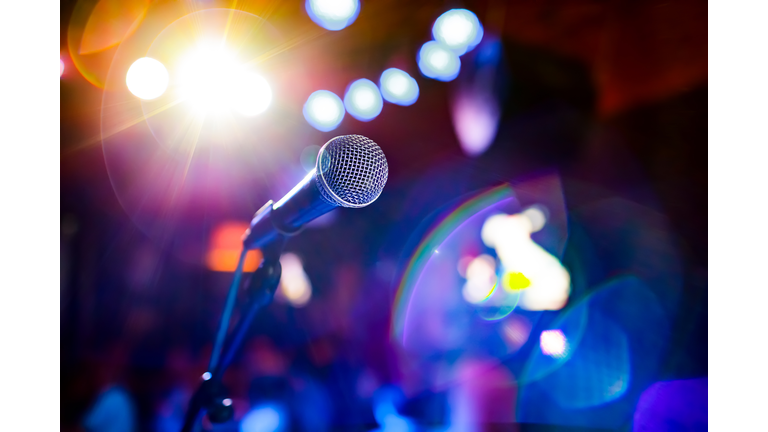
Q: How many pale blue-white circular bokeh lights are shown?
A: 6